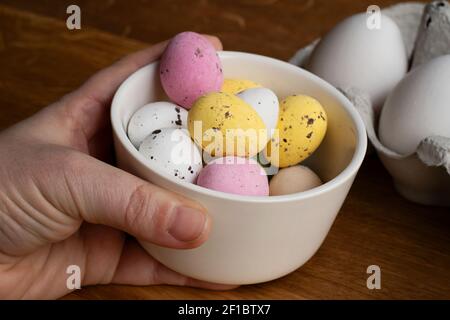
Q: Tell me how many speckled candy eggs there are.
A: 8